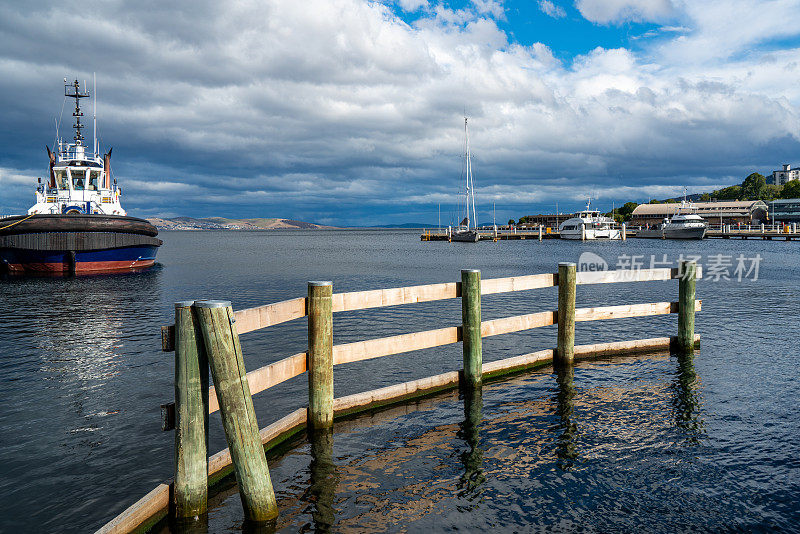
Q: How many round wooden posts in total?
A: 6